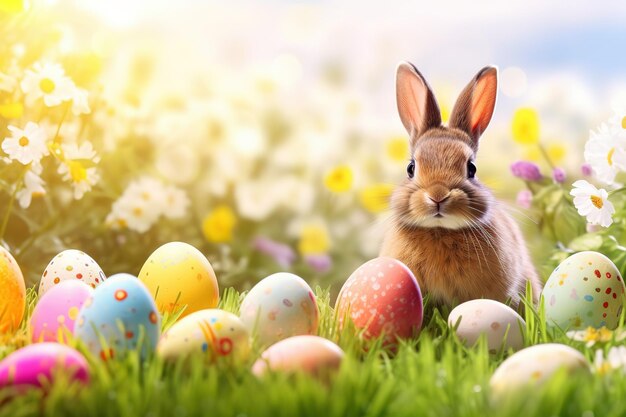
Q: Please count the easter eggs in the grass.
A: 13